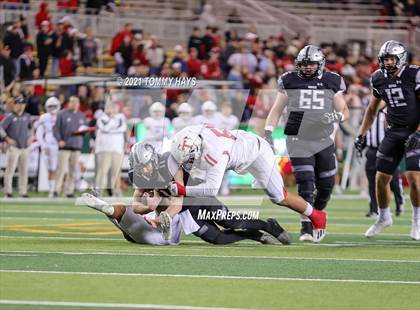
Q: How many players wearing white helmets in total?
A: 5